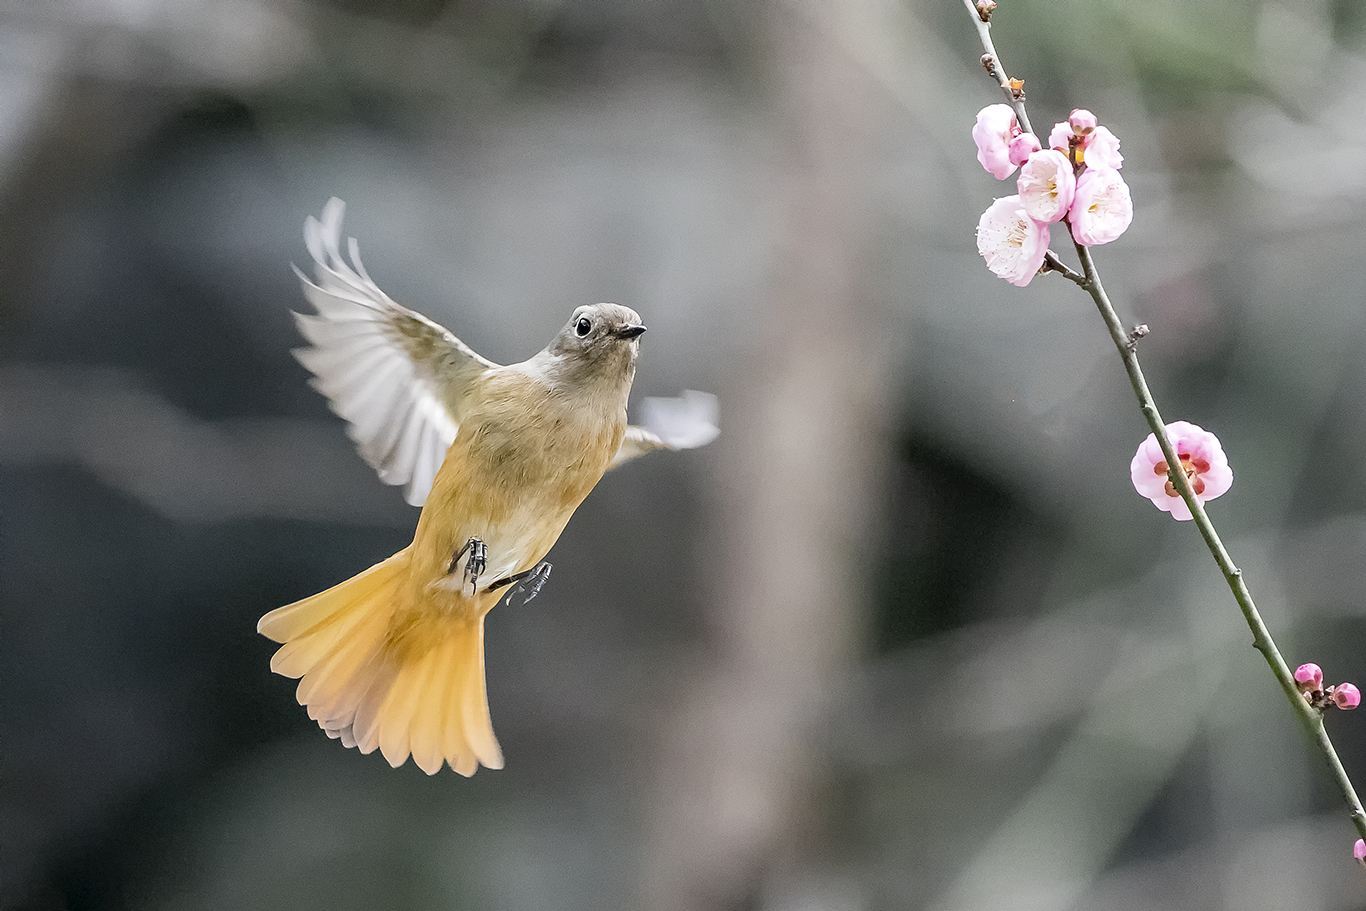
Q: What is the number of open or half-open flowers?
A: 6